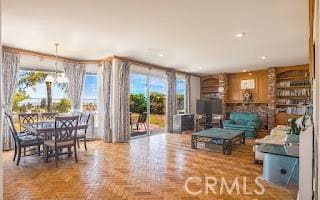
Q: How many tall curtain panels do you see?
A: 6